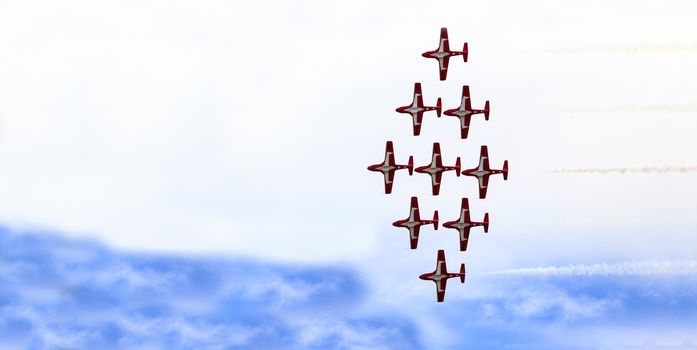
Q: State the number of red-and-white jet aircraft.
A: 9